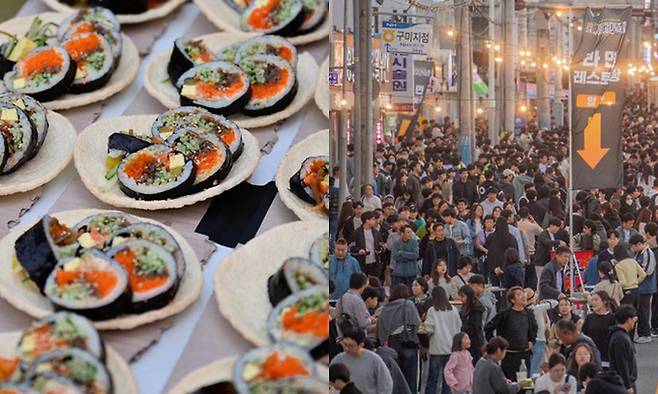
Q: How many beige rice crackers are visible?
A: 12